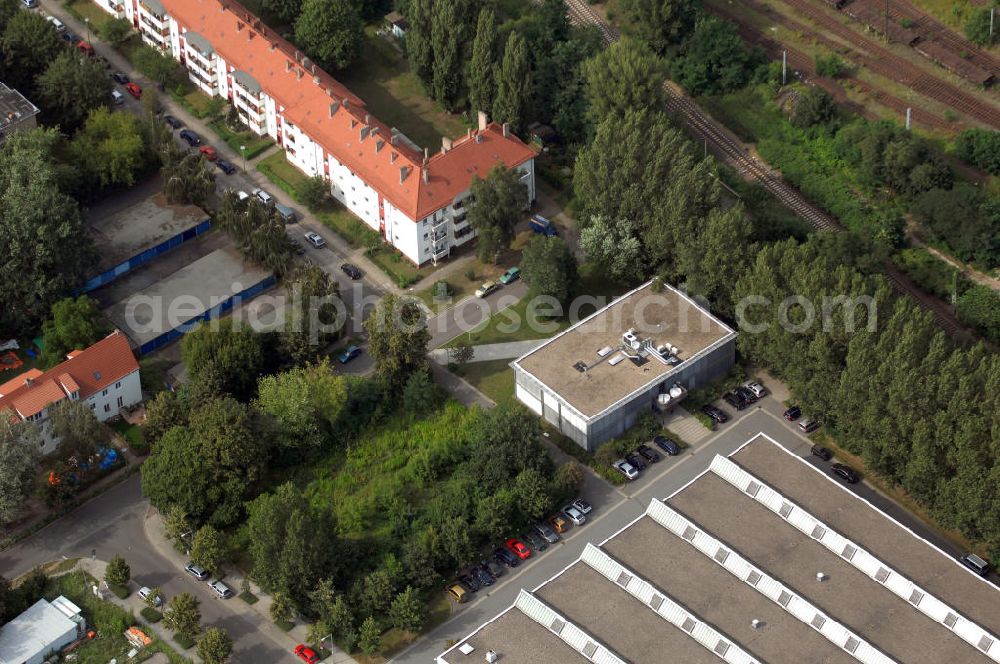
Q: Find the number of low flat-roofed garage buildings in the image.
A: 2